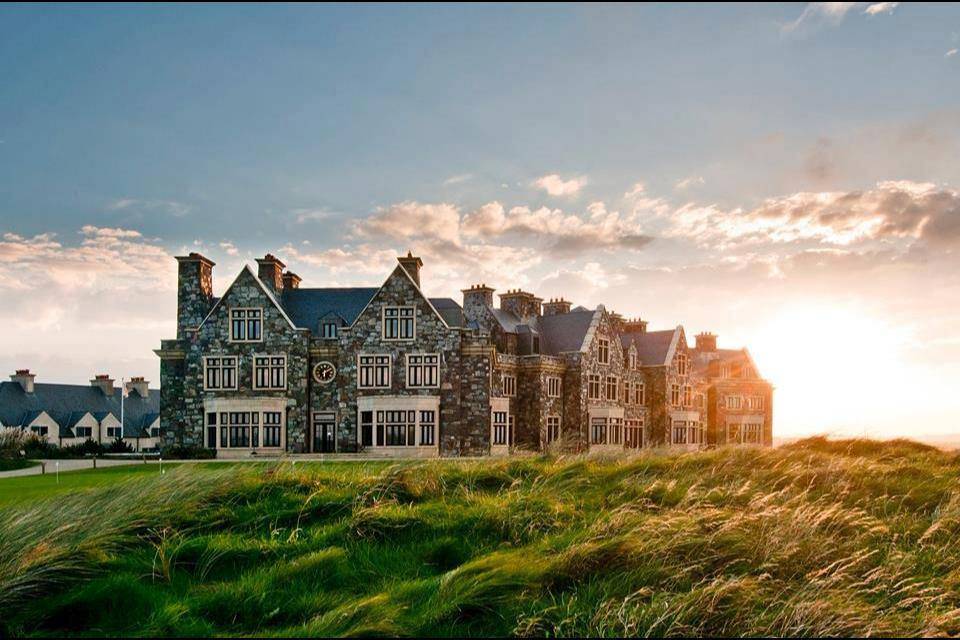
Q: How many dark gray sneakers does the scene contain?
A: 0